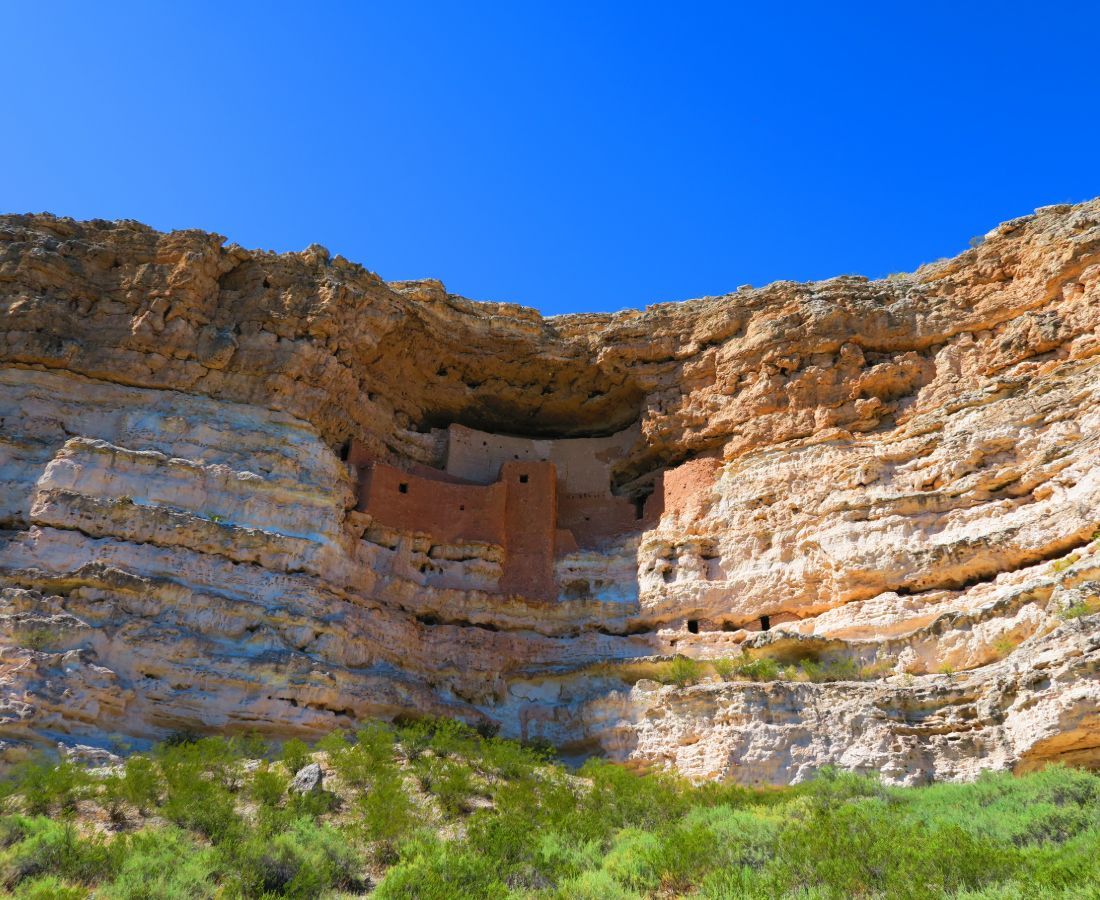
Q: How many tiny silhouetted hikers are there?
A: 0